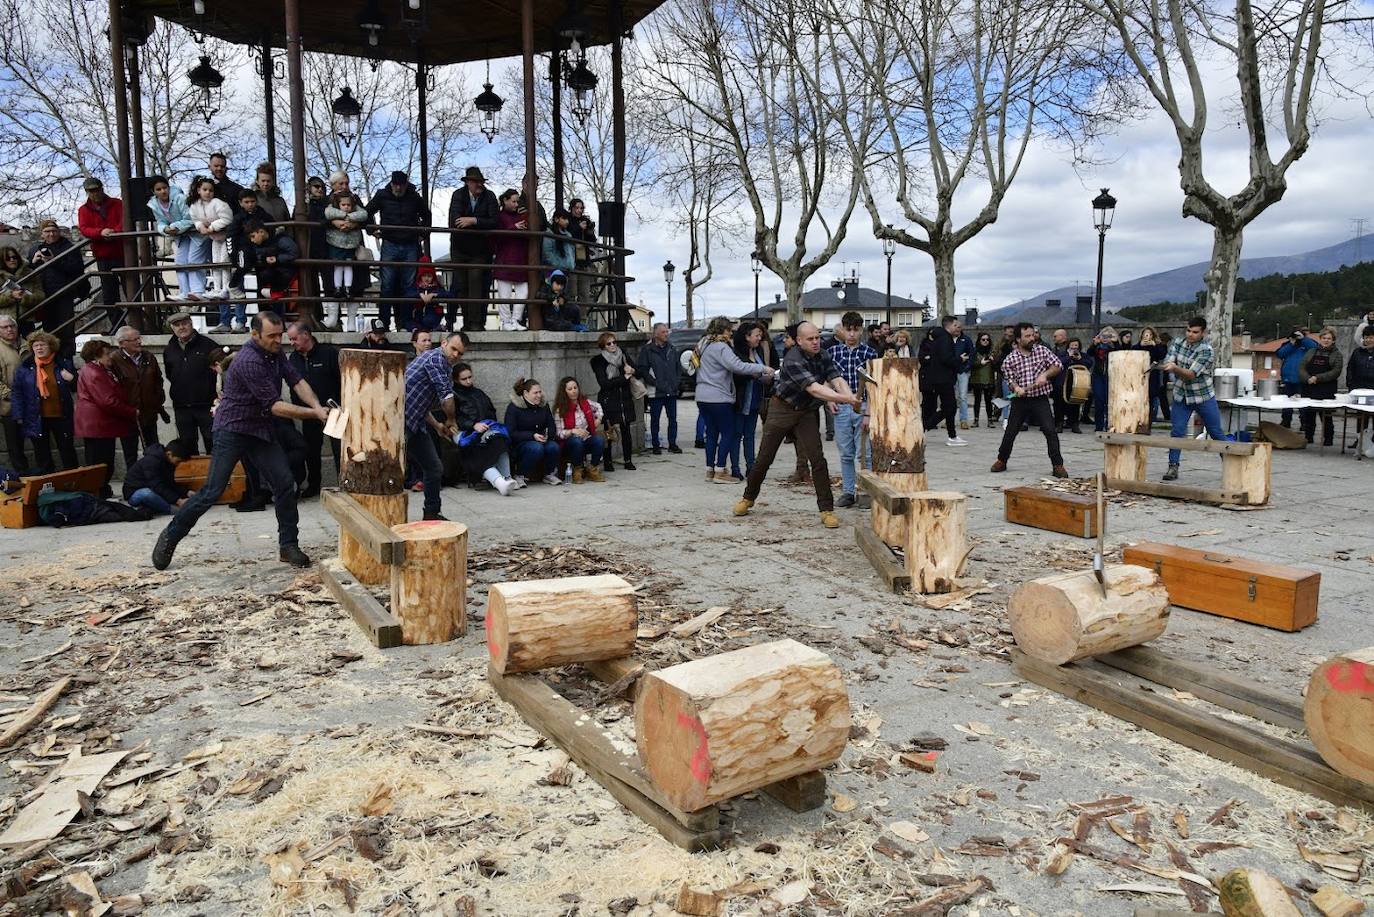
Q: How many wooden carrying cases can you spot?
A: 4